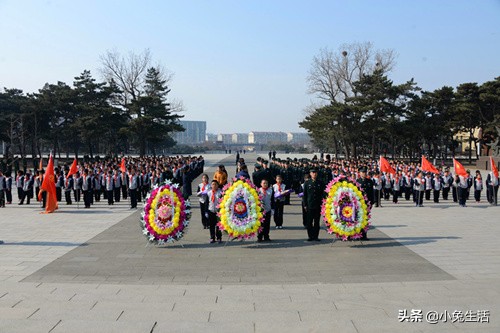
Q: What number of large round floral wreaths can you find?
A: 3